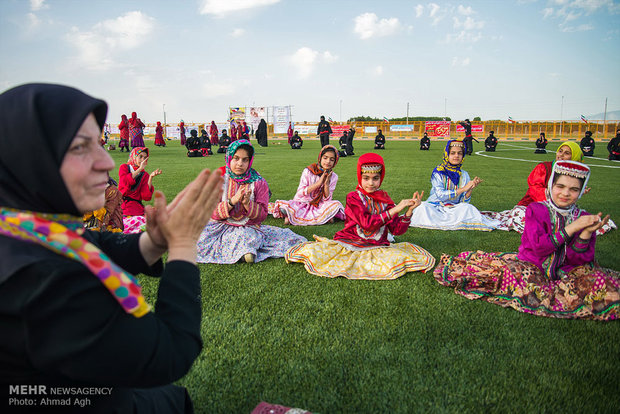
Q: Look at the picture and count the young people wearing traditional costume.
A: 7